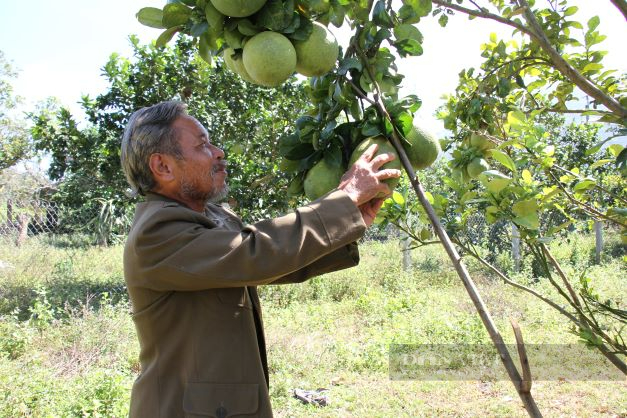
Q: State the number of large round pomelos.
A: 7